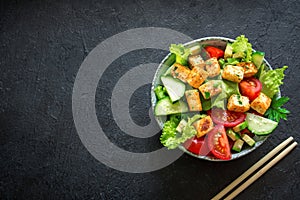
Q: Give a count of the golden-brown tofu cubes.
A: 11